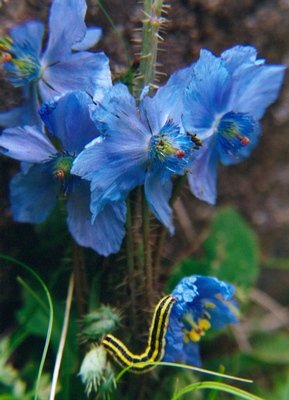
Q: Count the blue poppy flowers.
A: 5